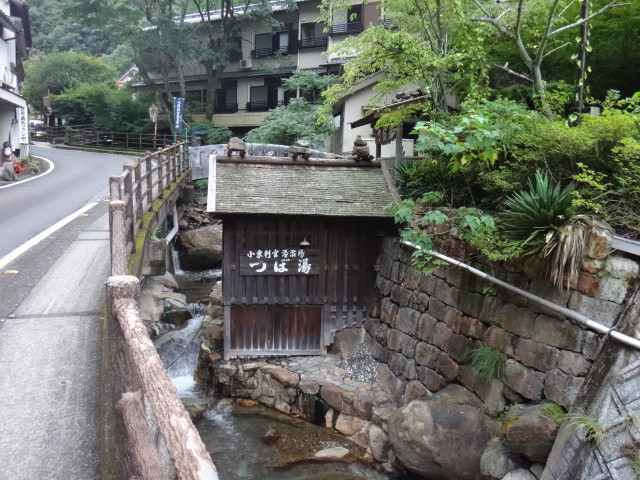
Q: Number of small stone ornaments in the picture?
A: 3